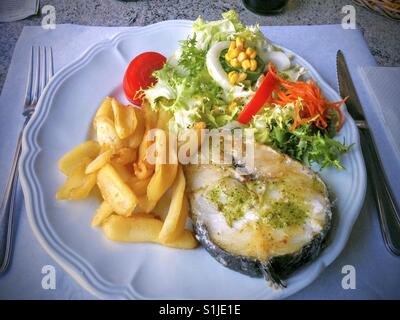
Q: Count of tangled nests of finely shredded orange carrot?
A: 1